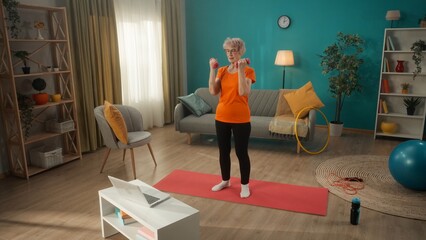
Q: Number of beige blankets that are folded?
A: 1